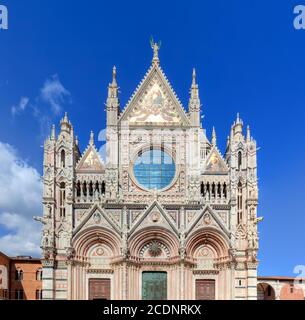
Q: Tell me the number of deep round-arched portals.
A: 3